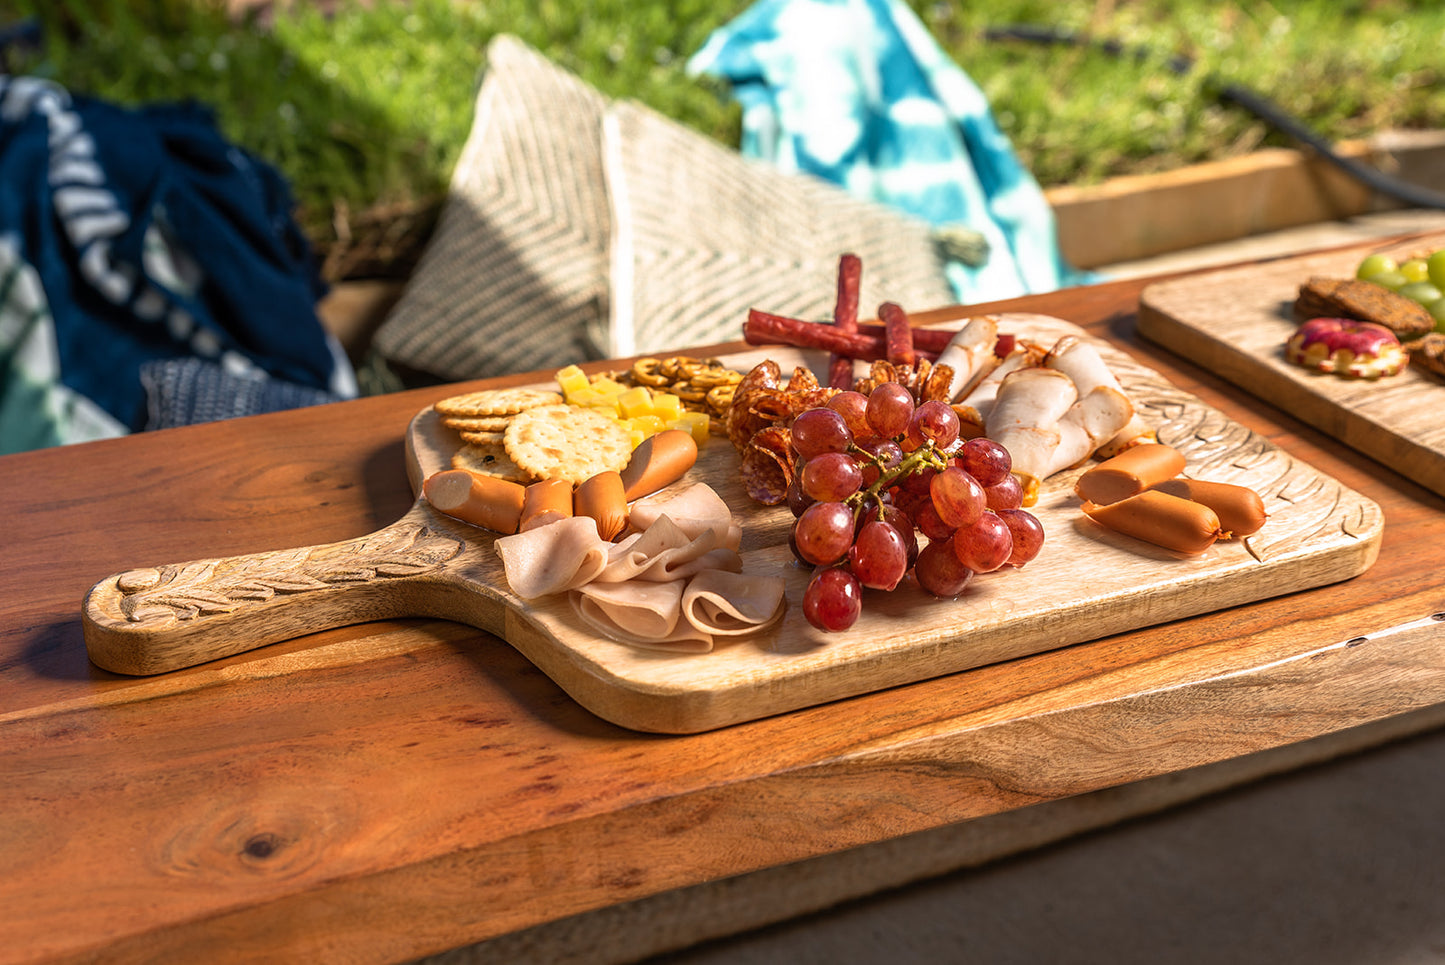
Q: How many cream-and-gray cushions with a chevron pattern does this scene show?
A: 2